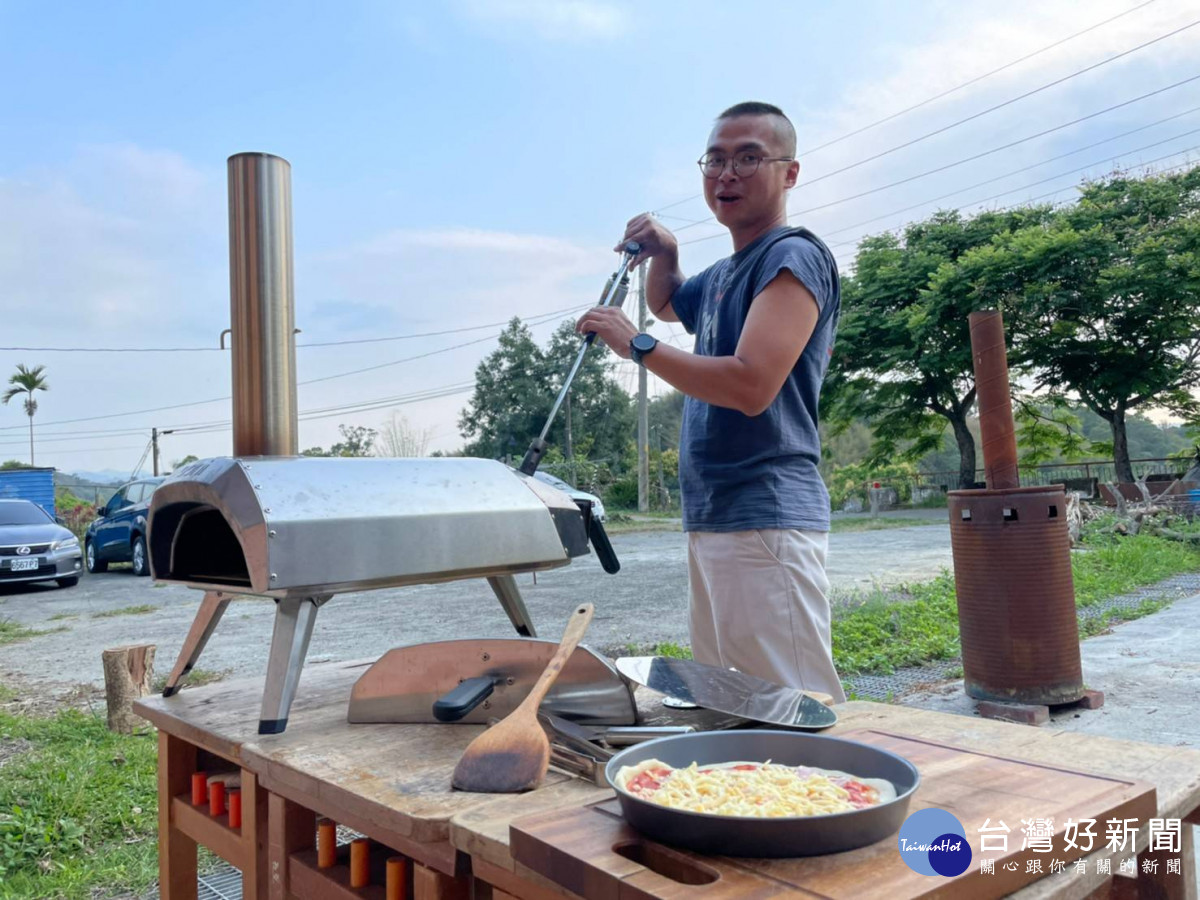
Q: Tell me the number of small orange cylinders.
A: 6